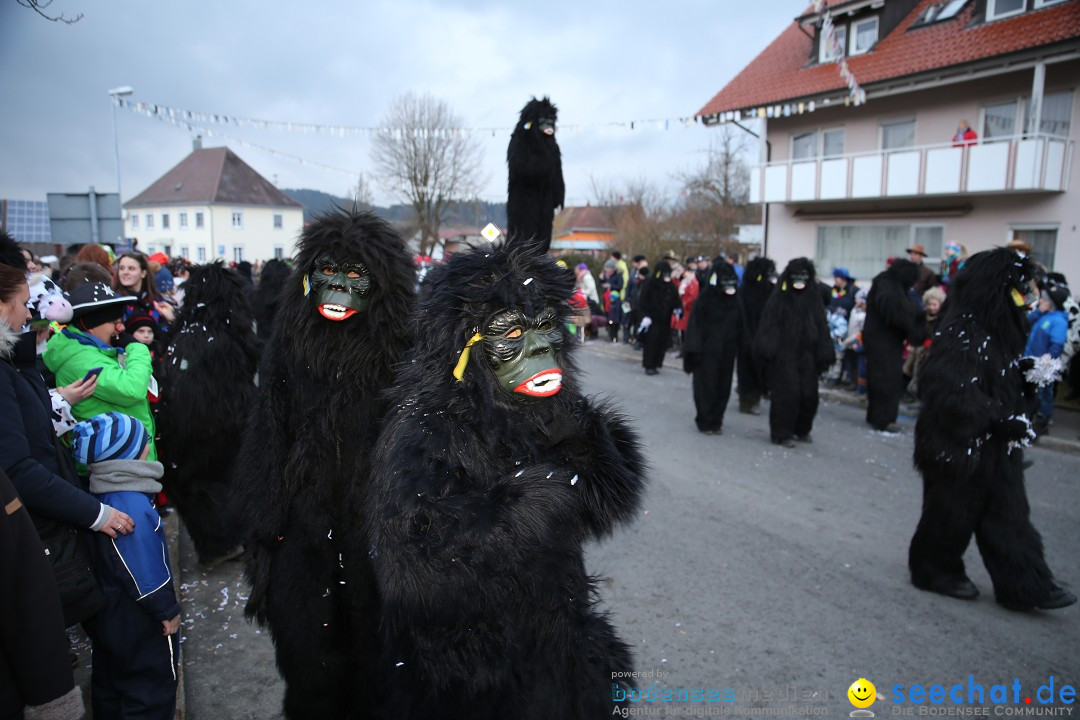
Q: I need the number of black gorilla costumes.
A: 11